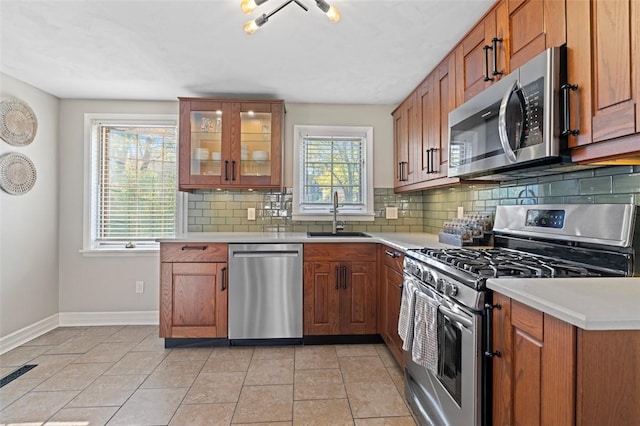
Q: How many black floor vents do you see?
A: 1